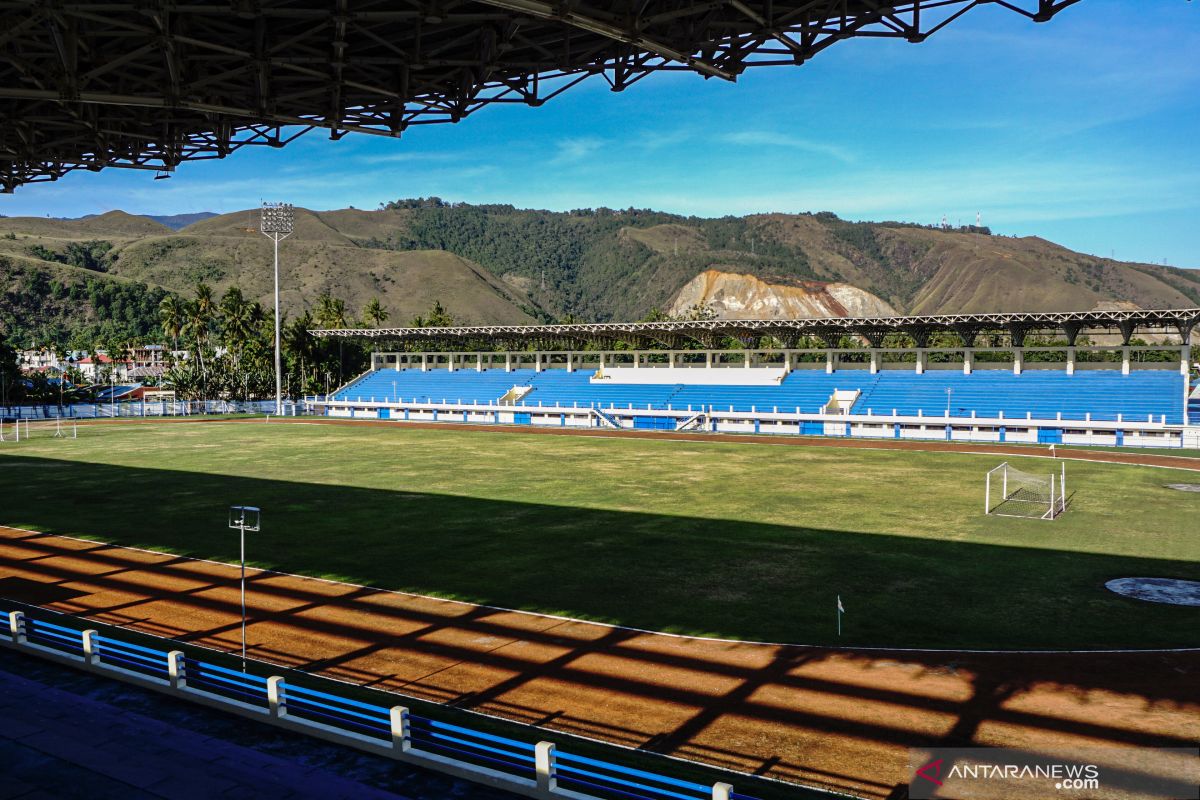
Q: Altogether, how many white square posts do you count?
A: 7